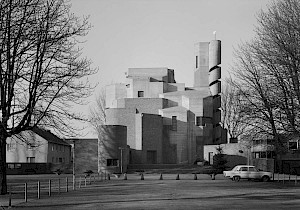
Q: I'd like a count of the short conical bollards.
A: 7